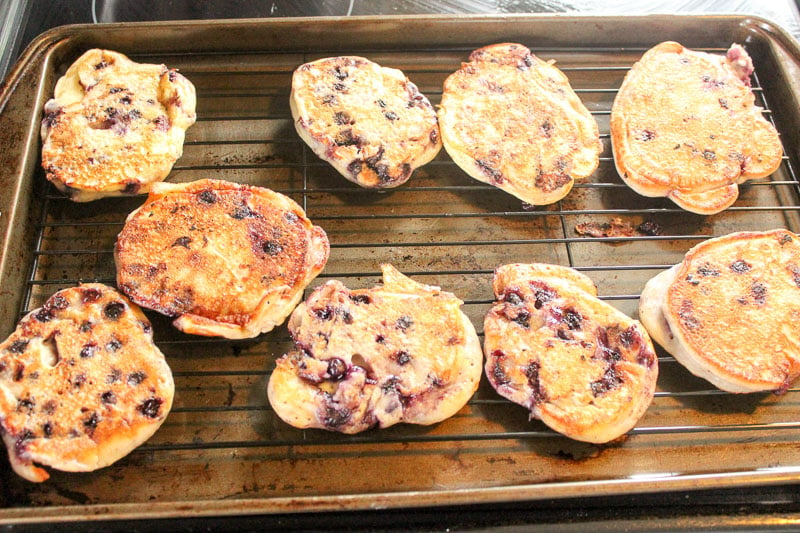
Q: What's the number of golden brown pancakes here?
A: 9